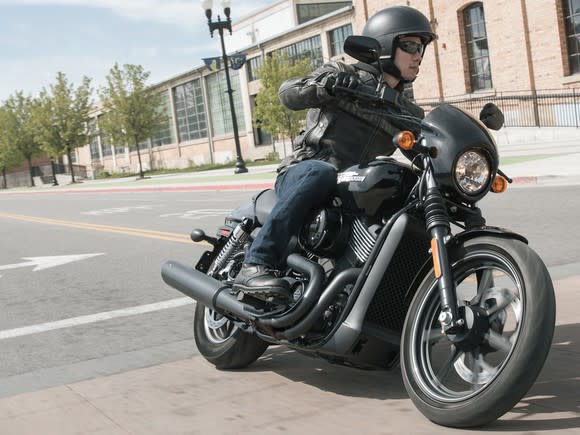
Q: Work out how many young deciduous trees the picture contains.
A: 5